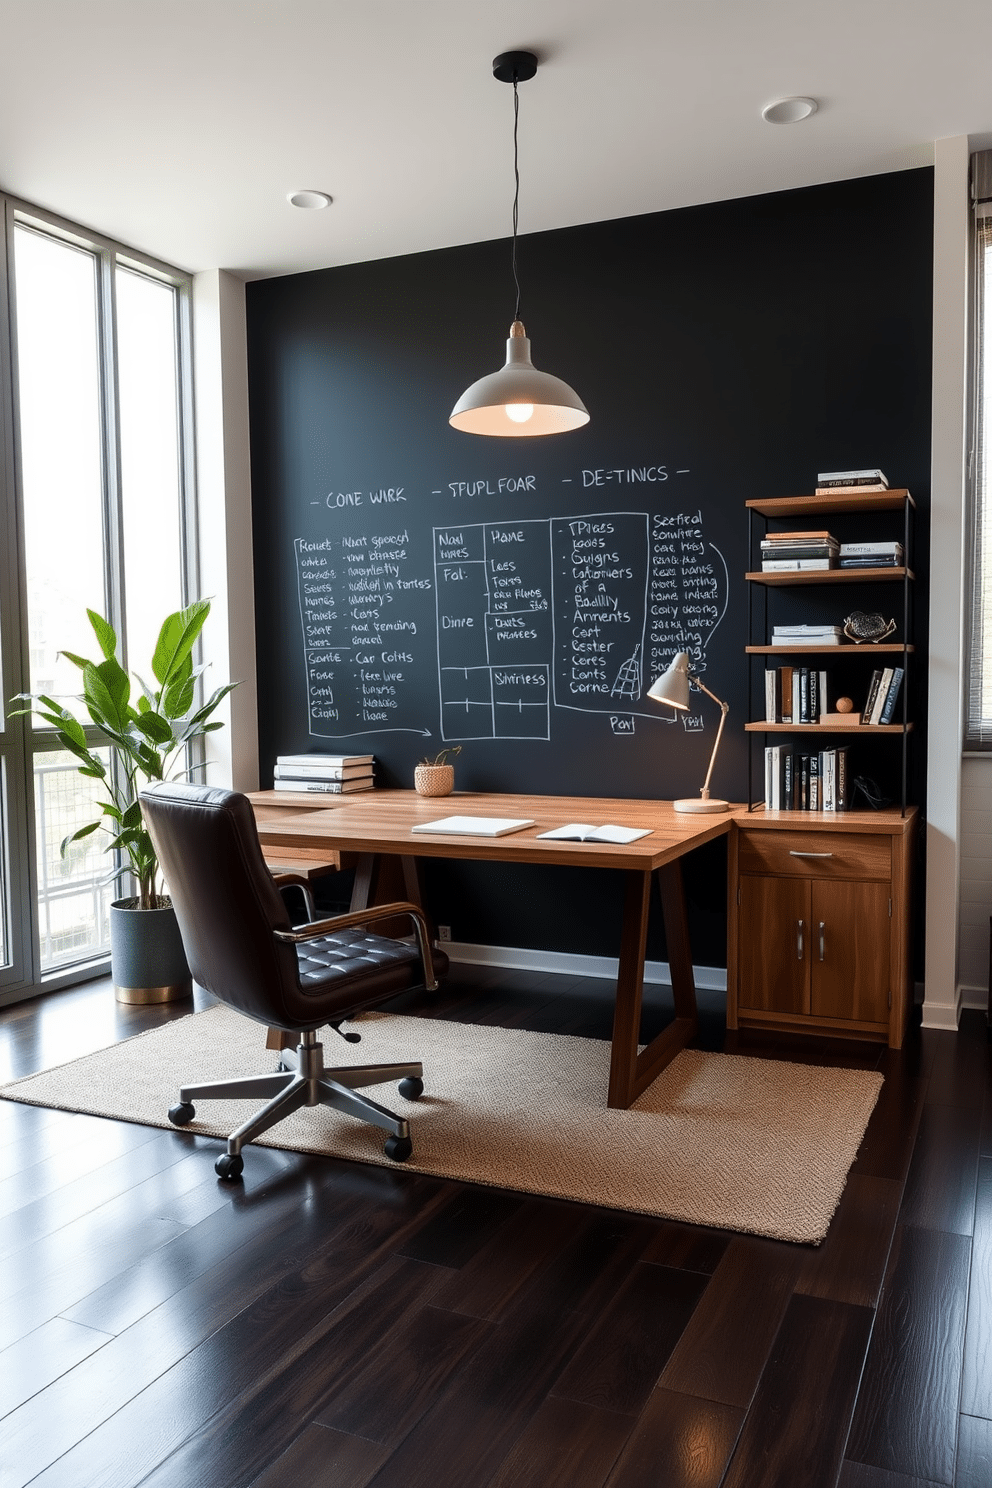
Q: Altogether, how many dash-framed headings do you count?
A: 3